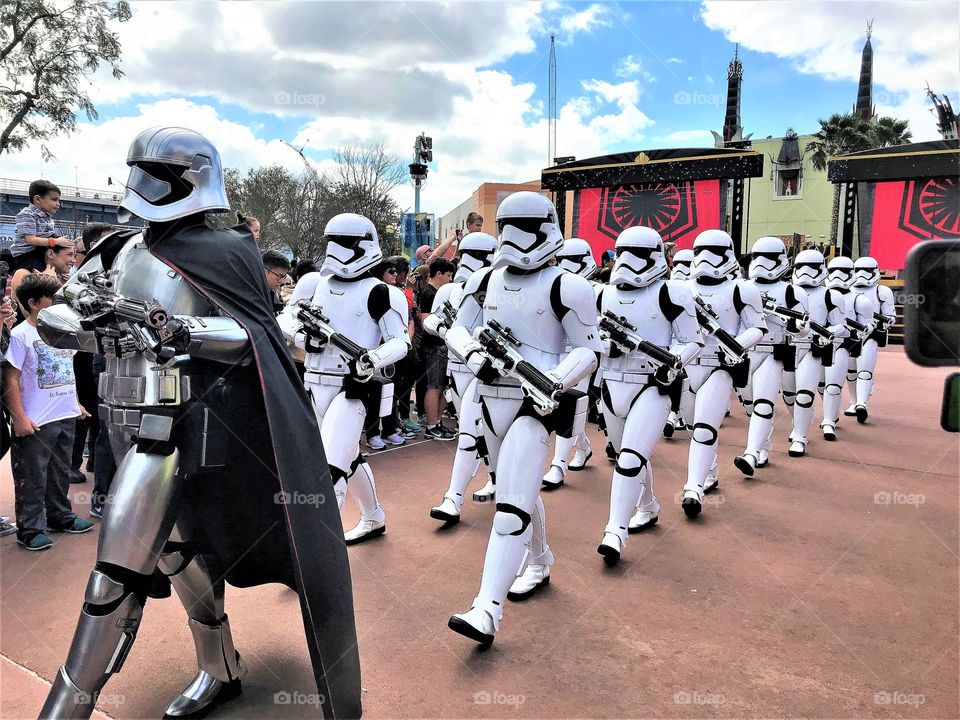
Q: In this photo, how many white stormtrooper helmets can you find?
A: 11